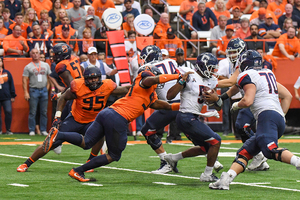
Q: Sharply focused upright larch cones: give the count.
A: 0